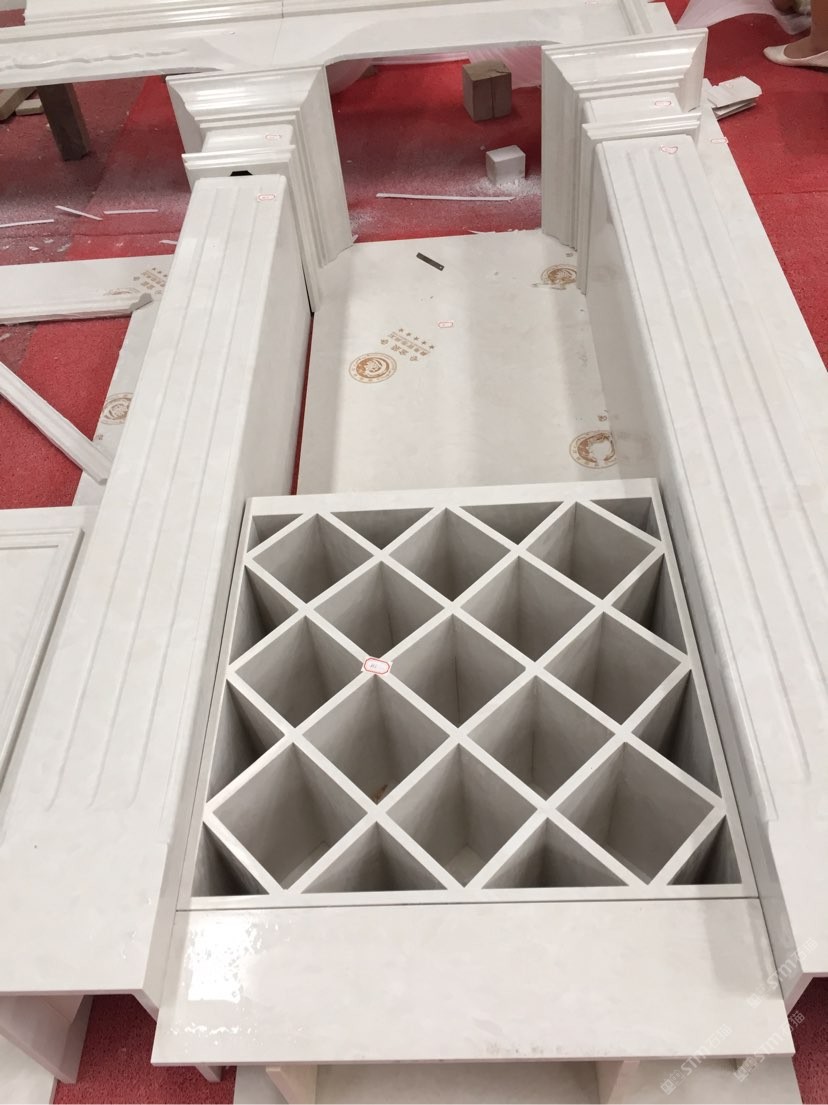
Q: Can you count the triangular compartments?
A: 12